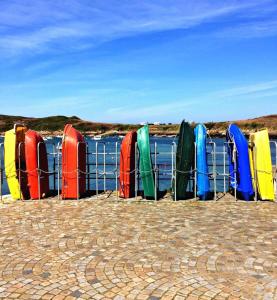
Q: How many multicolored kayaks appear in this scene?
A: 9